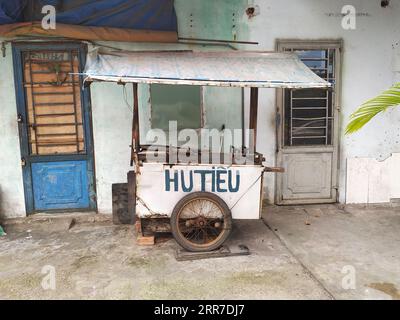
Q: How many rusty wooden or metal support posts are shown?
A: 2